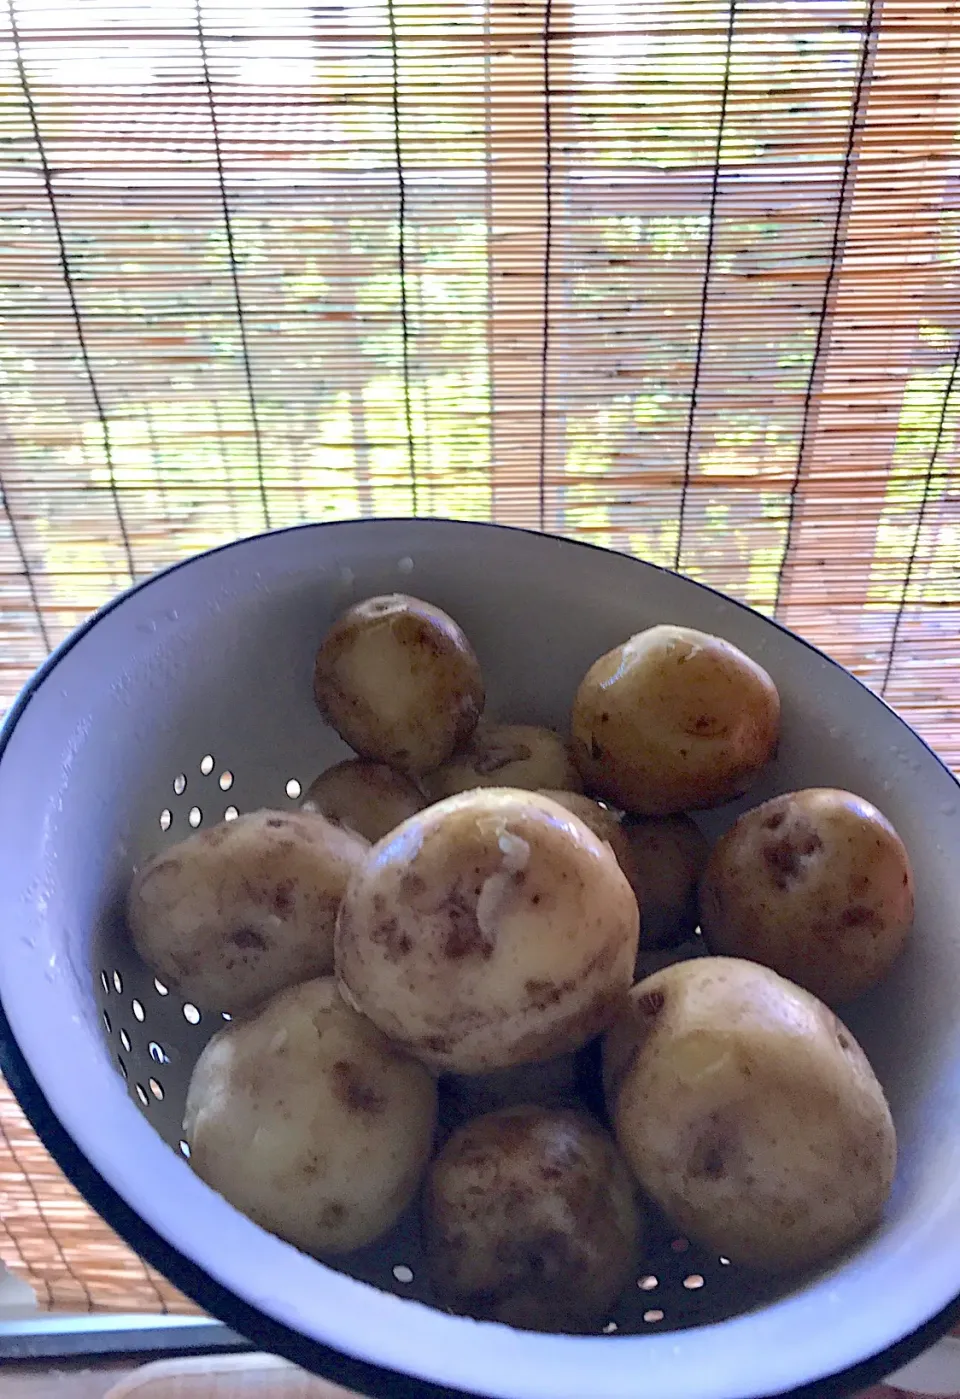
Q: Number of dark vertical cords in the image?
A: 8